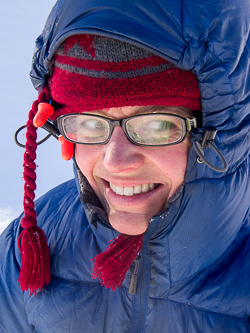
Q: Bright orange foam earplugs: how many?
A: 2